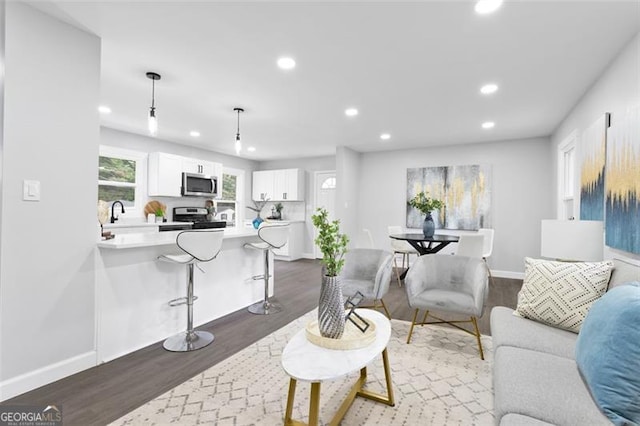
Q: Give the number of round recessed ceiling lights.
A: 9